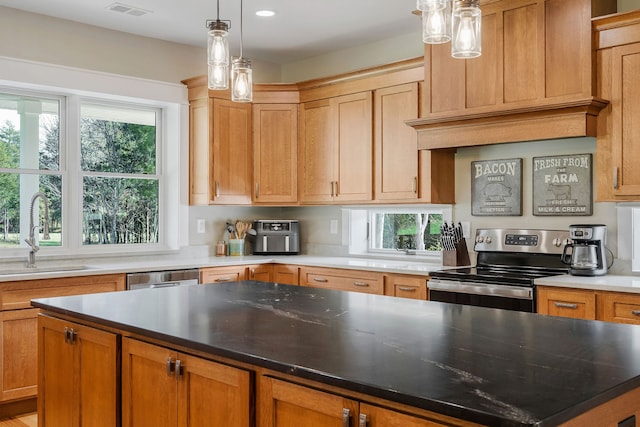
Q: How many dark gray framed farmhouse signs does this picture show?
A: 2